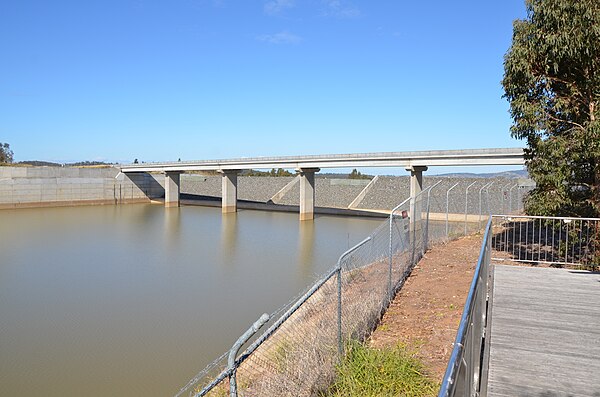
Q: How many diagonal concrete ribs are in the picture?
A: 2